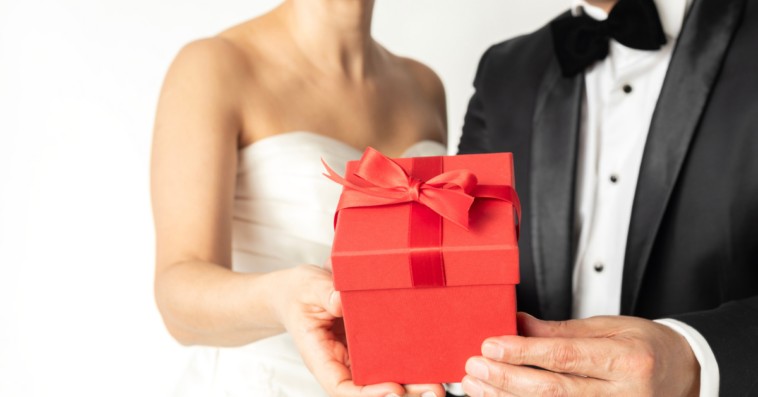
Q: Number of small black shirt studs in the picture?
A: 3